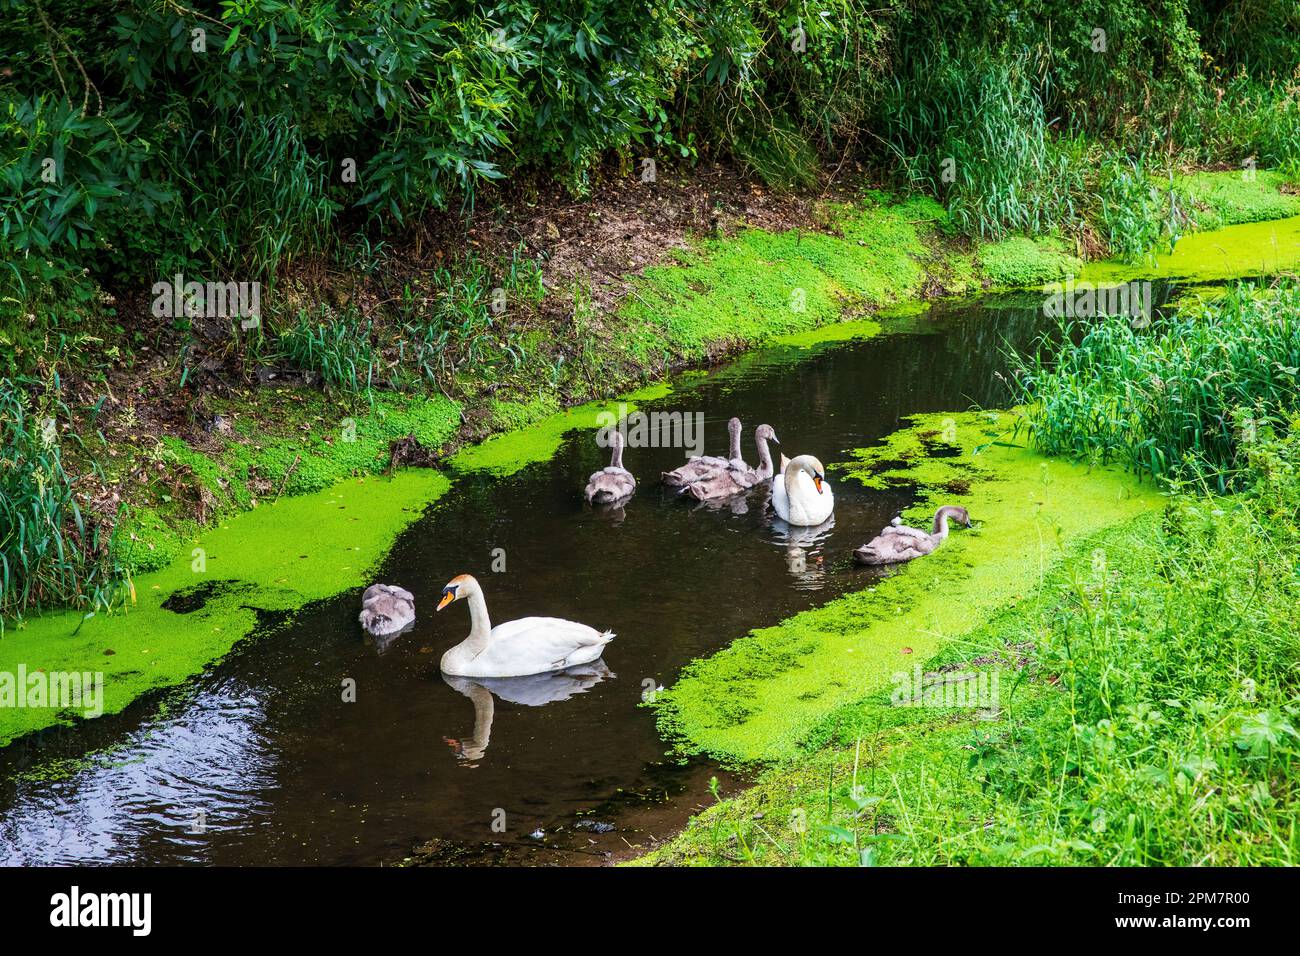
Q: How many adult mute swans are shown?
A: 2